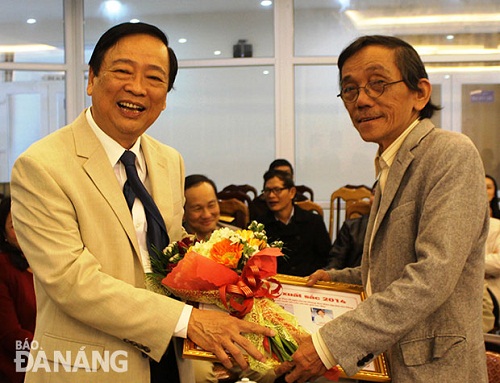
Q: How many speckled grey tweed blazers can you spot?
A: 1